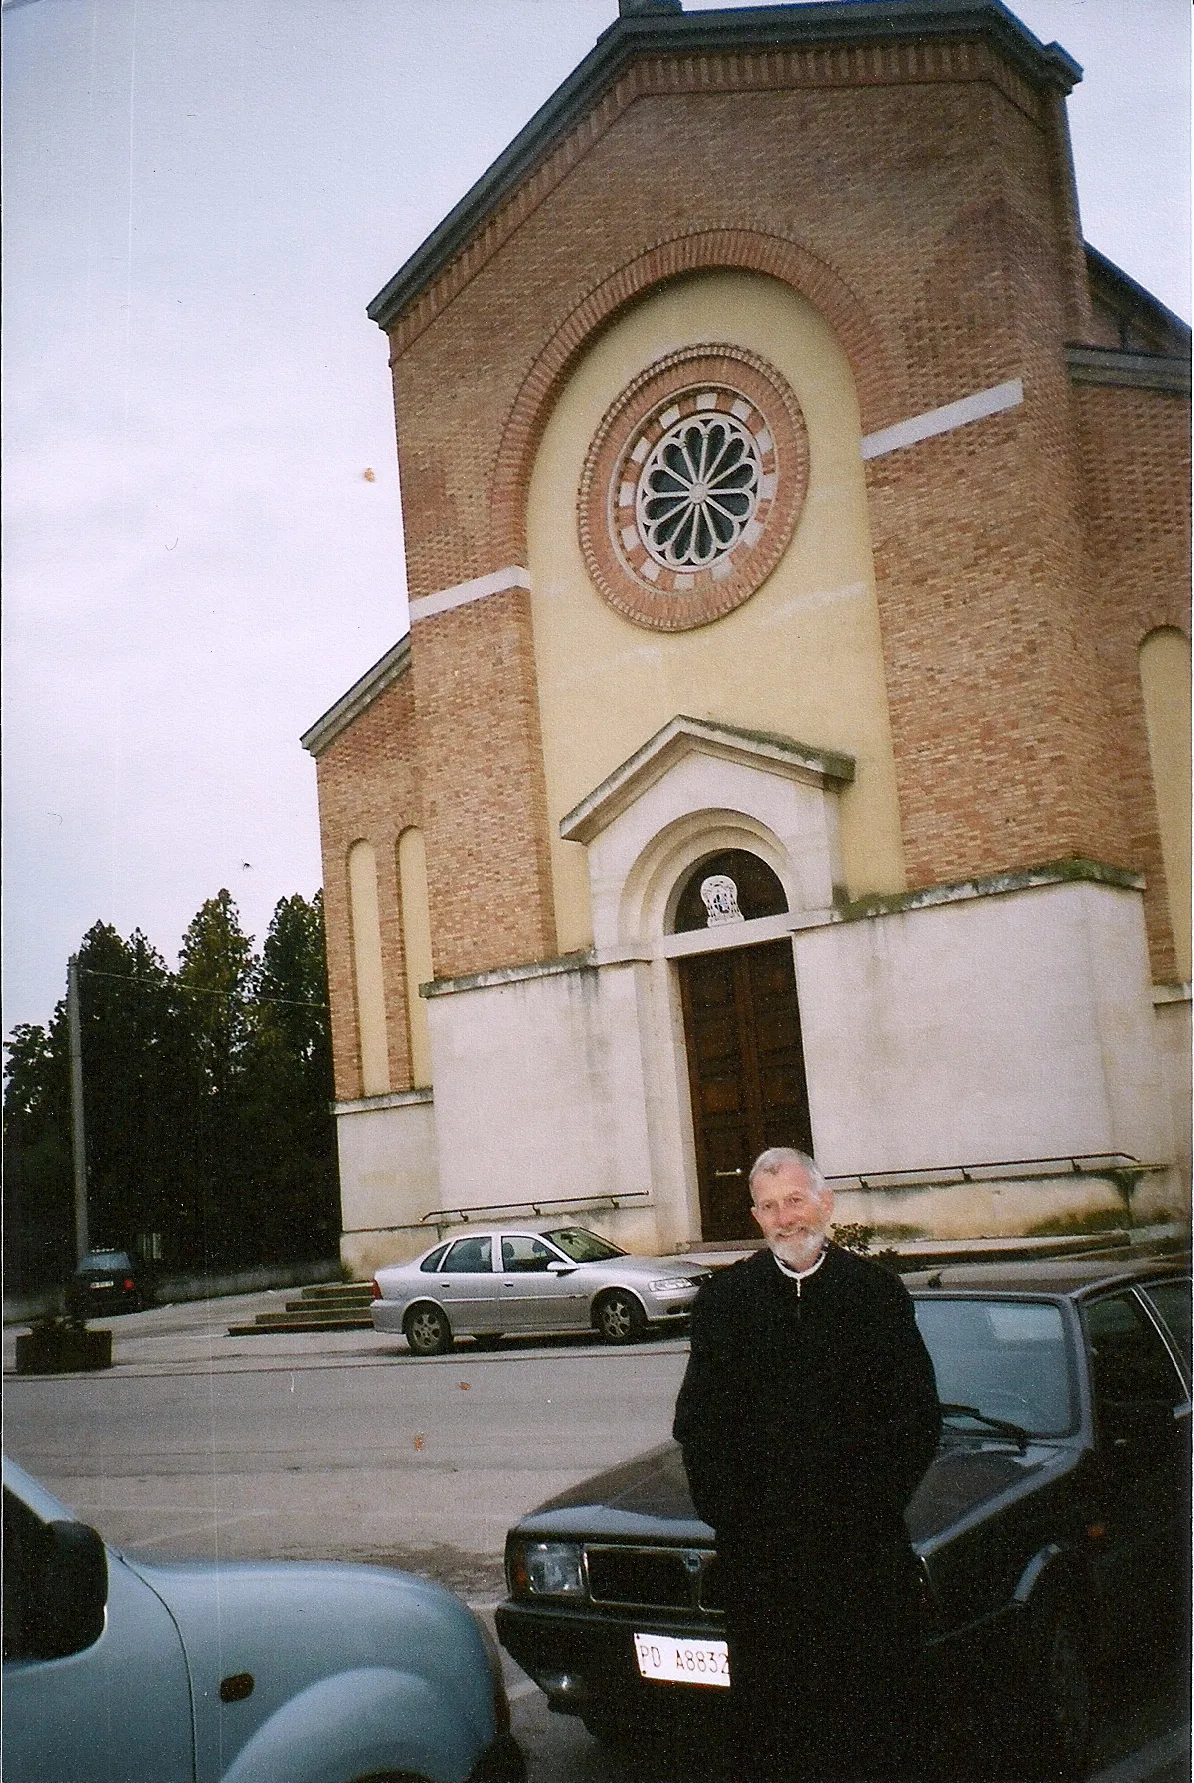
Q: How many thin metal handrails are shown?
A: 2